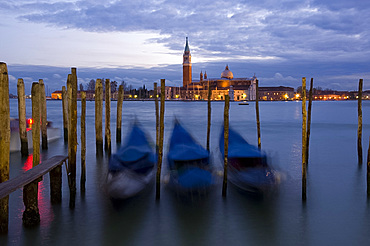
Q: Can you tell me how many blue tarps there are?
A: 3